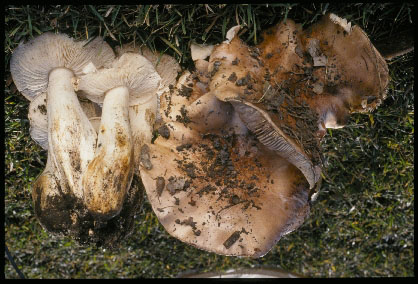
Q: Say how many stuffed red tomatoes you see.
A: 0